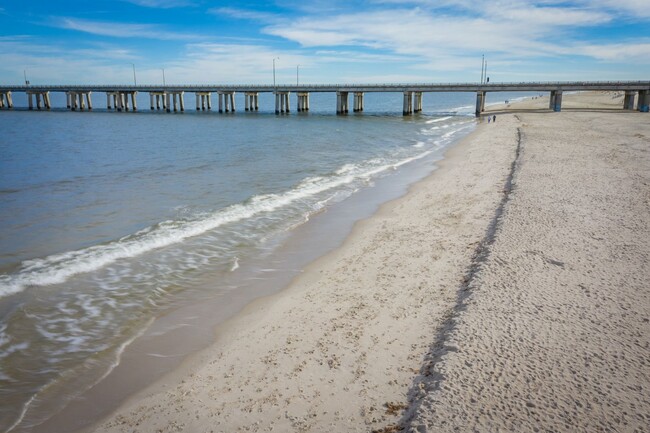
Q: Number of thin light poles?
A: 7